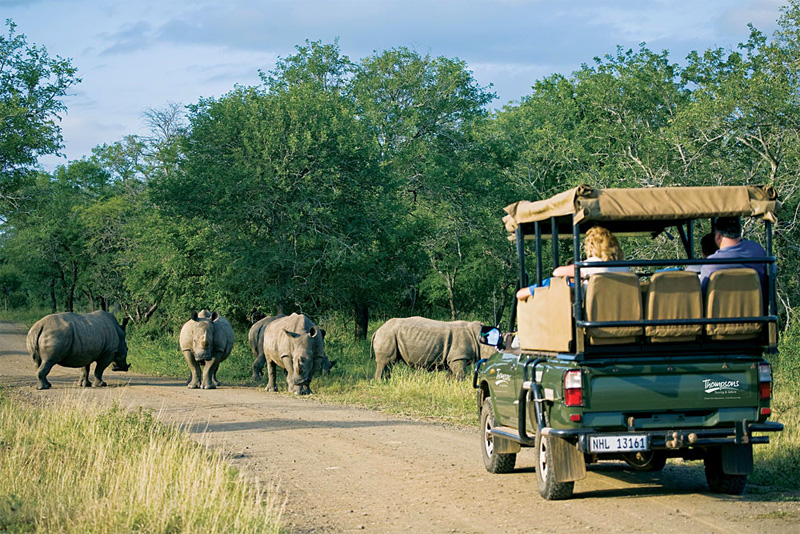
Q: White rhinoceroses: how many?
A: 5